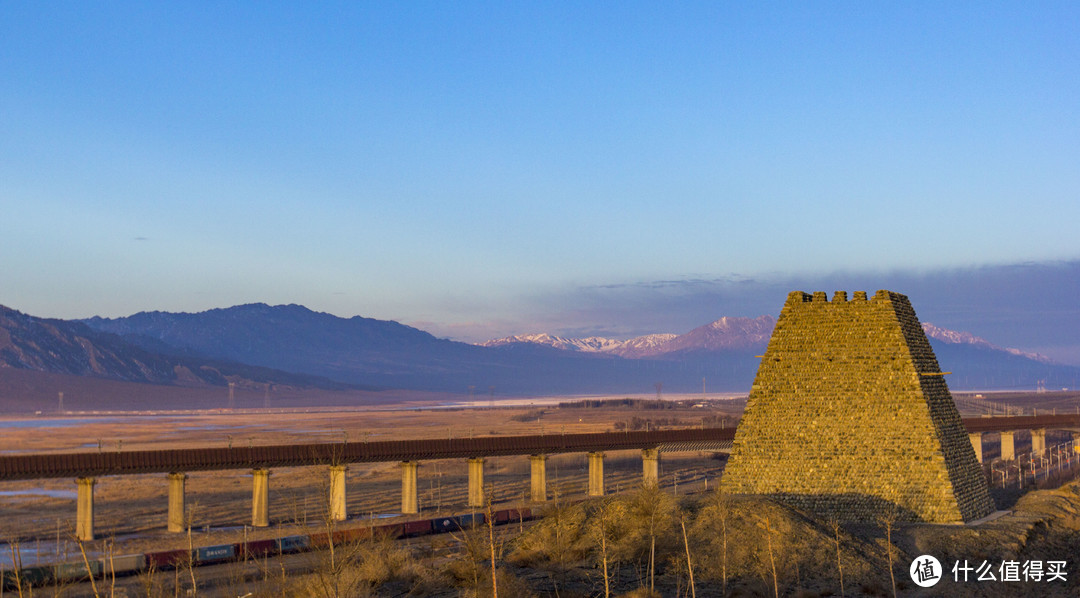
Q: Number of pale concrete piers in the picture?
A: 12